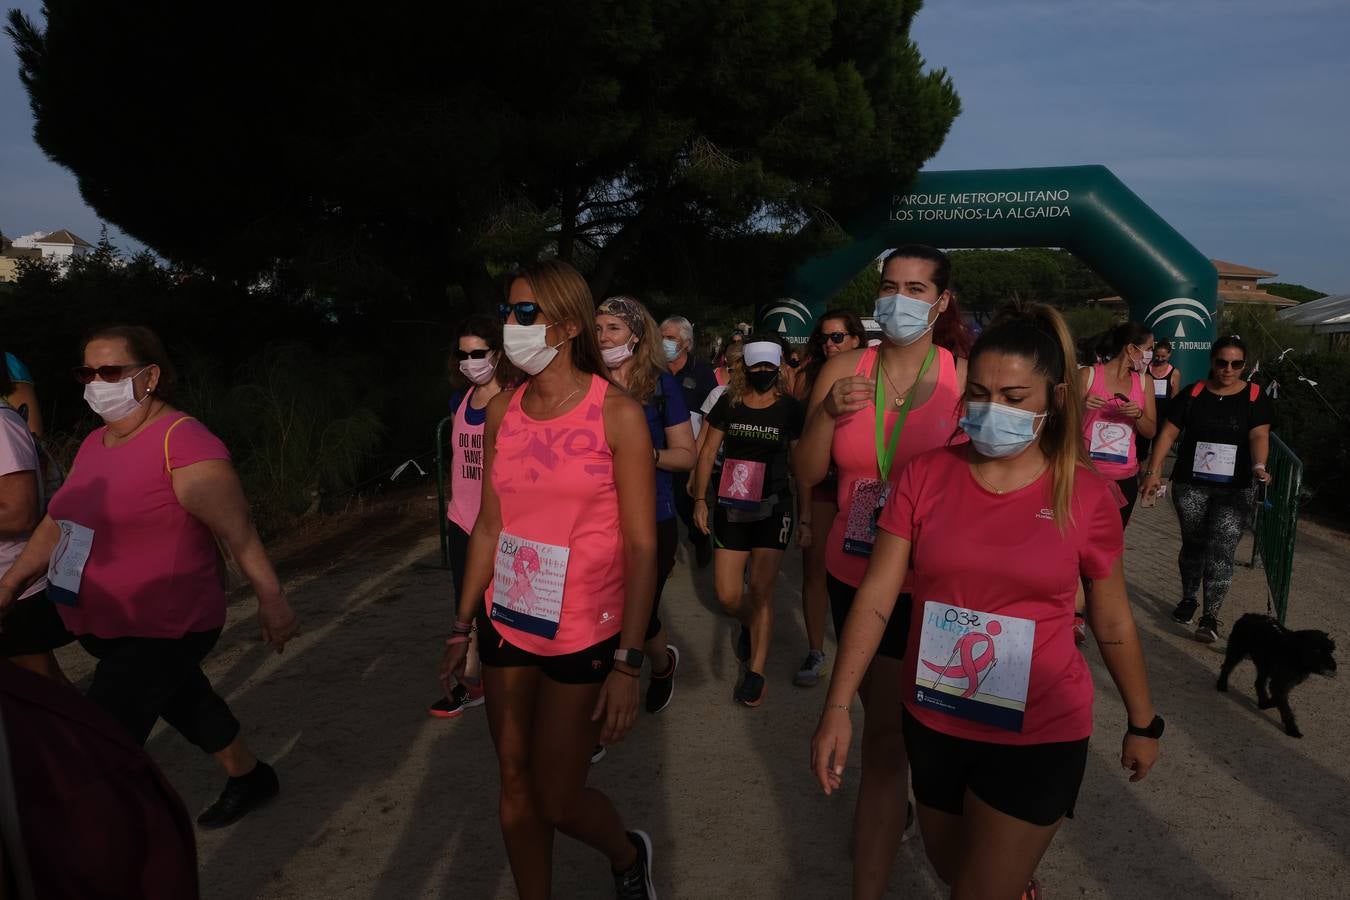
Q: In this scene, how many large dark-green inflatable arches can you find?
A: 1